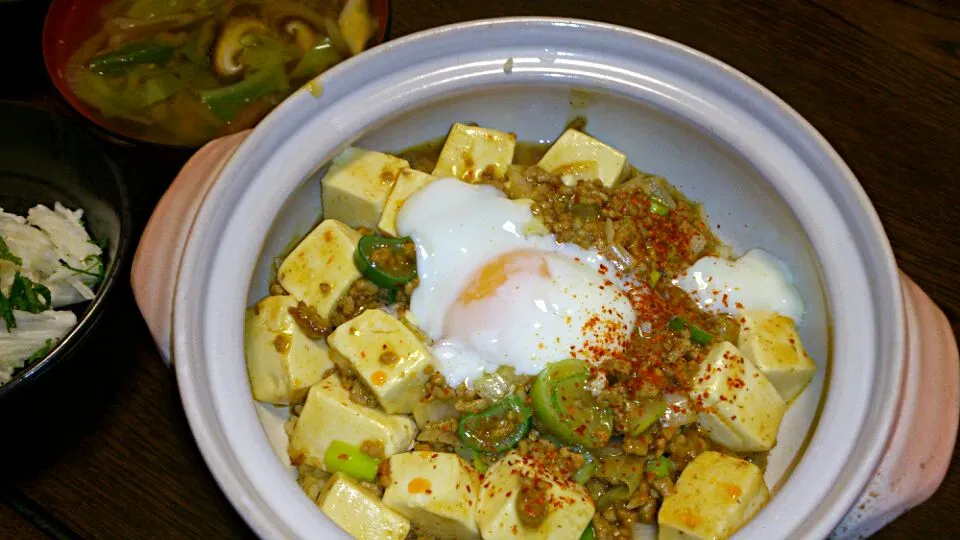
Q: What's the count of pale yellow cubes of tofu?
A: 14